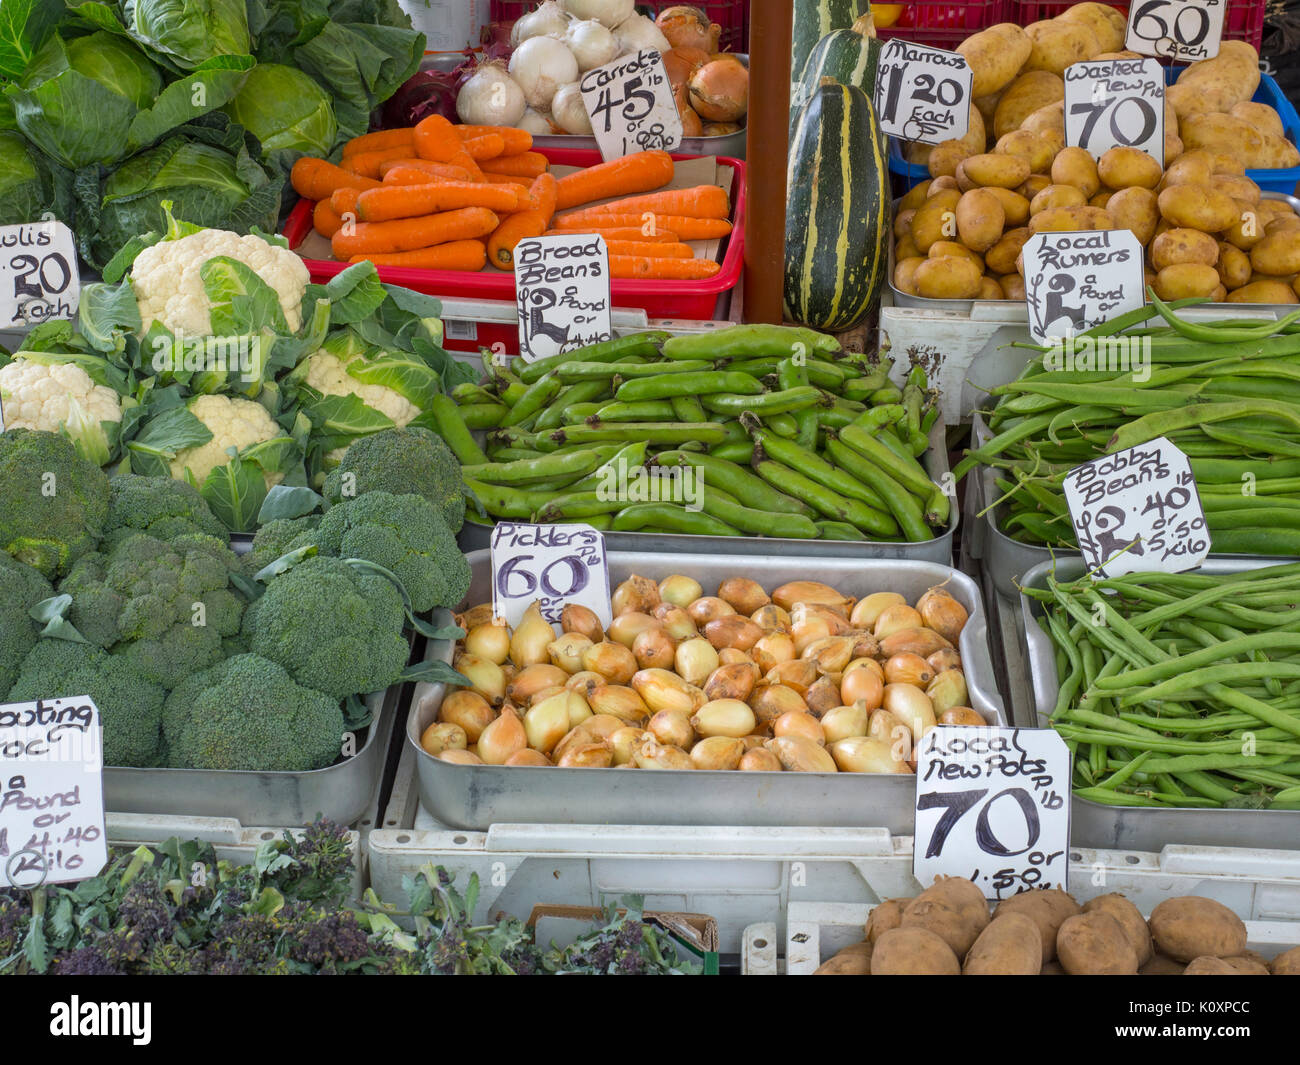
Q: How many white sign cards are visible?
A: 11